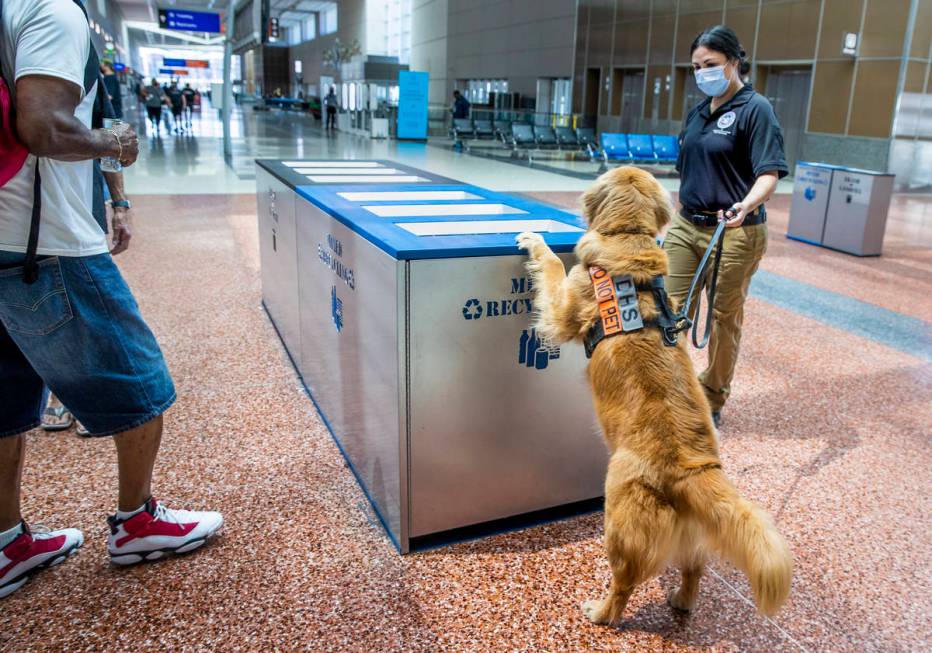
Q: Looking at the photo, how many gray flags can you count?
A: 0